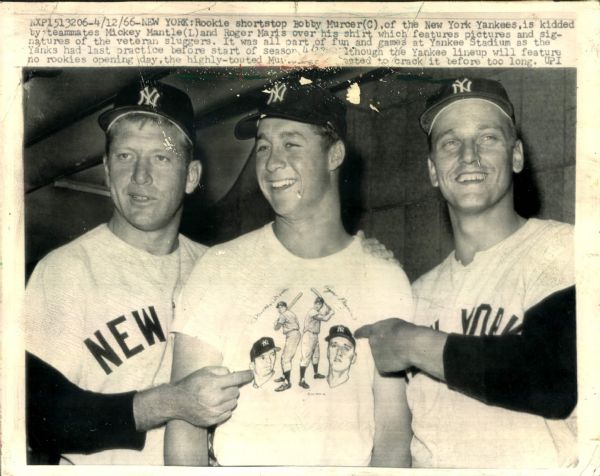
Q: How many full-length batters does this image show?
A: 2